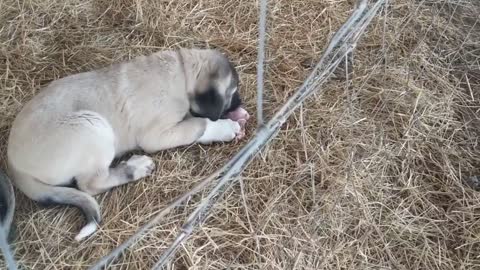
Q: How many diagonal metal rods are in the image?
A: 2